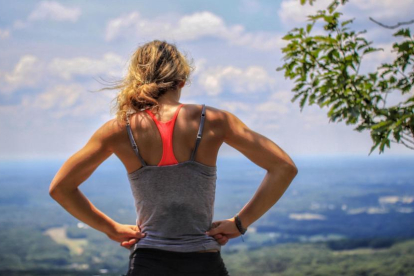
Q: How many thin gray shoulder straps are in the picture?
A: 2